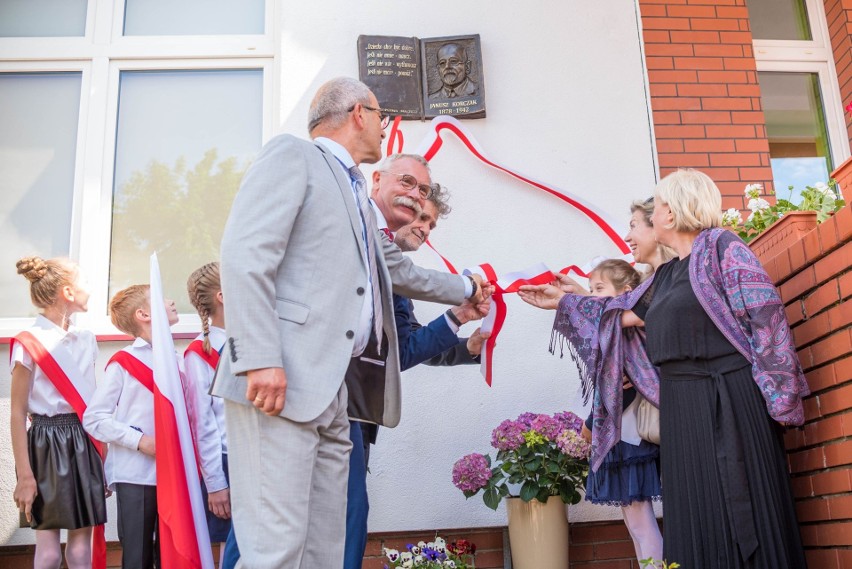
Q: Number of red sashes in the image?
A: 3